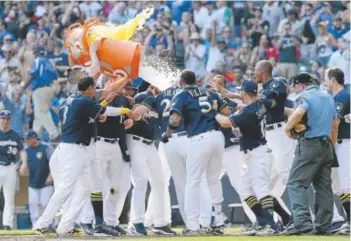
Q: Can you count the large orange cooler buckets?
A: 2